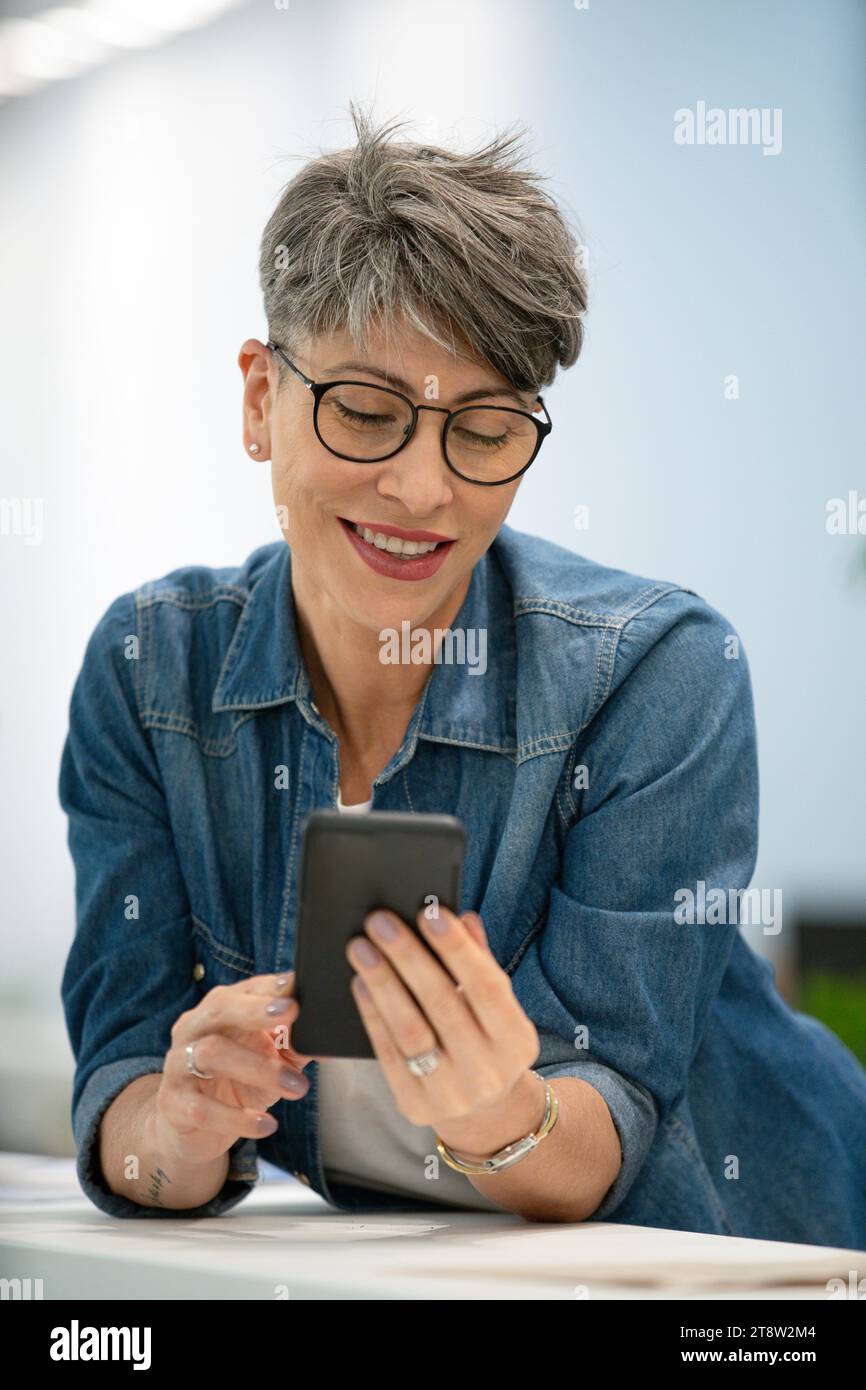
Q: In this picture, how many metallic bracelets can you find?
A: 1